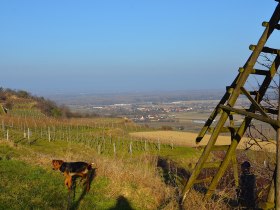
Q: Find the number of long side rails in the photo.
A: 2